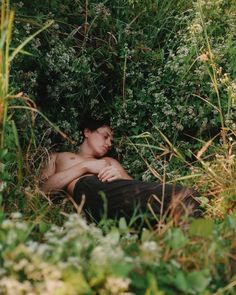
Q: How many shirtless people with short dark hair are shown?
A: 1